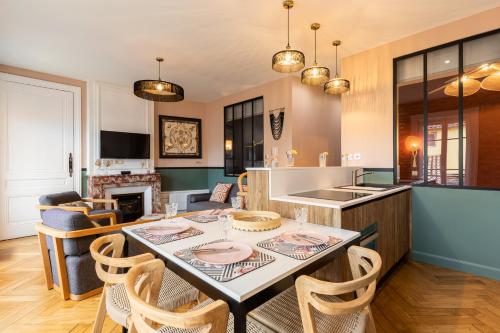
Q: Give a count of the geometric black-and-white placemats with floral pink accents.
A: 4